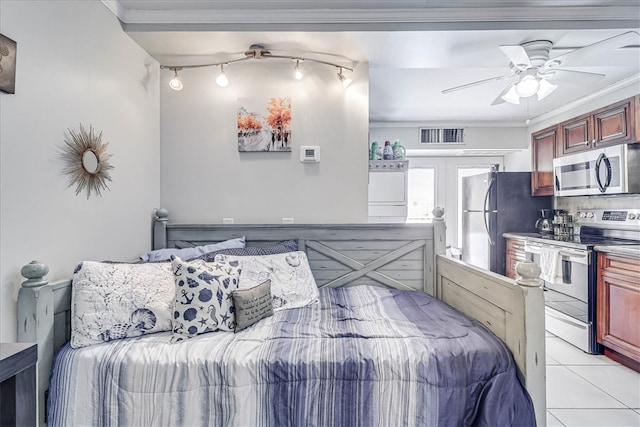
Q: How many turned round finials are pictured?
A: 4